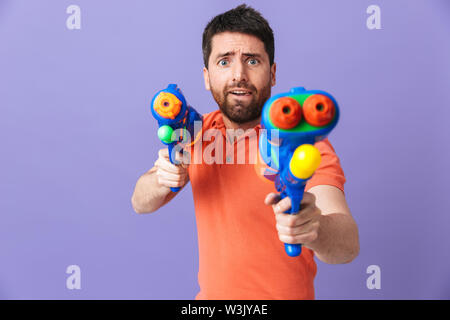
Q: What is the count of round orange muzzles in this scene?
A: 3